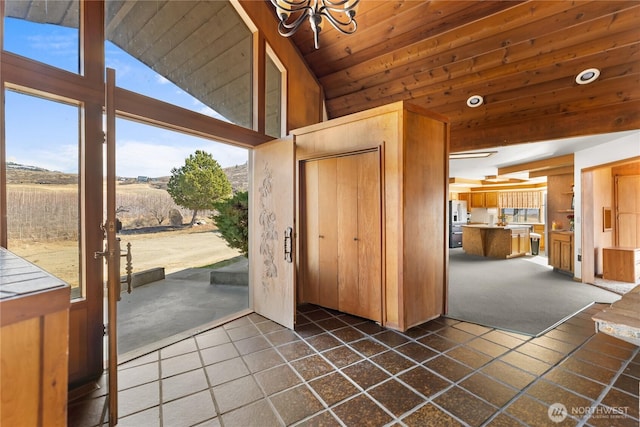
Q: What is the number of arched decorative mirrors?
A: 0